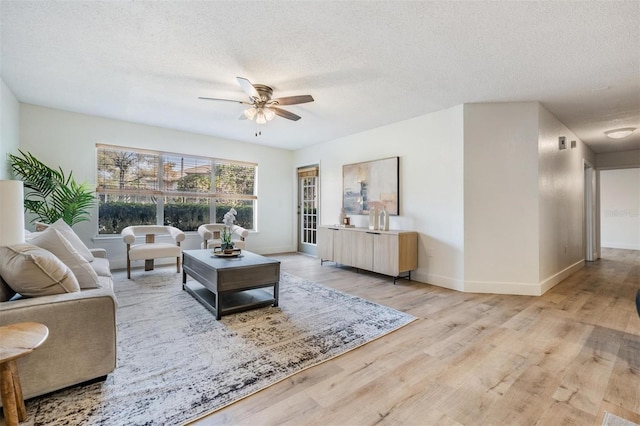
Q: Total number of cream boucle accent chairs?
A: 2